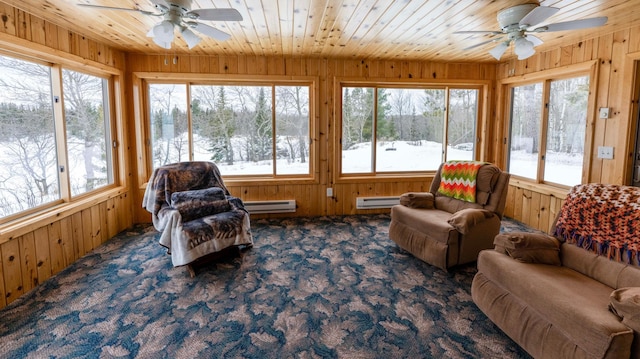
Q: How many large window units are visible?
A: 4